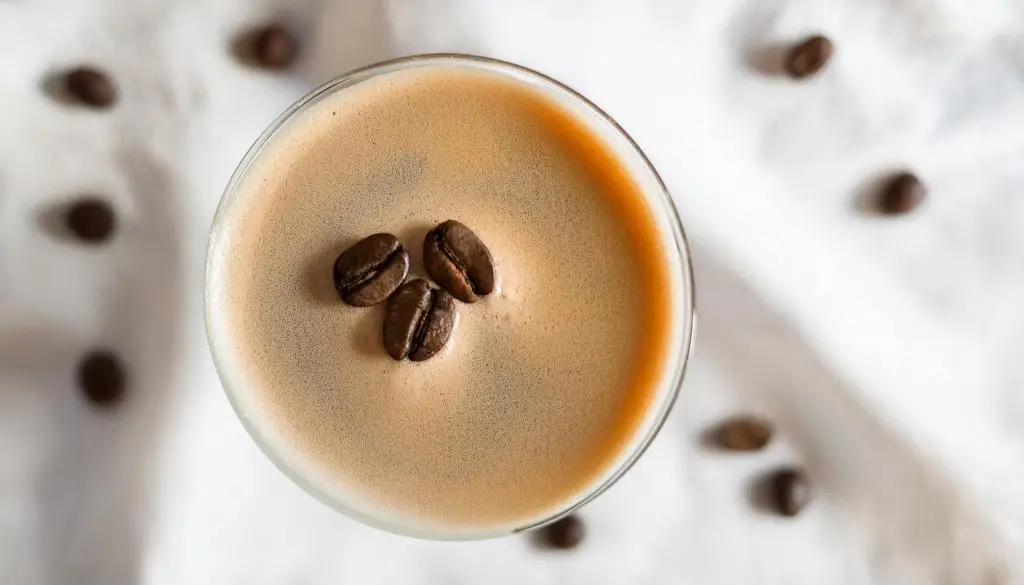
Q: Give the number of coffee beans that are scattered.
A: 9